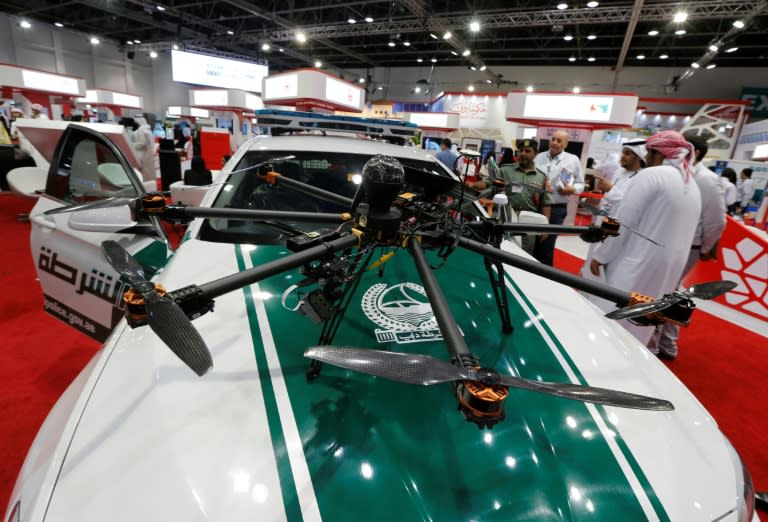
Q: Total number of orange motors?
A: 7